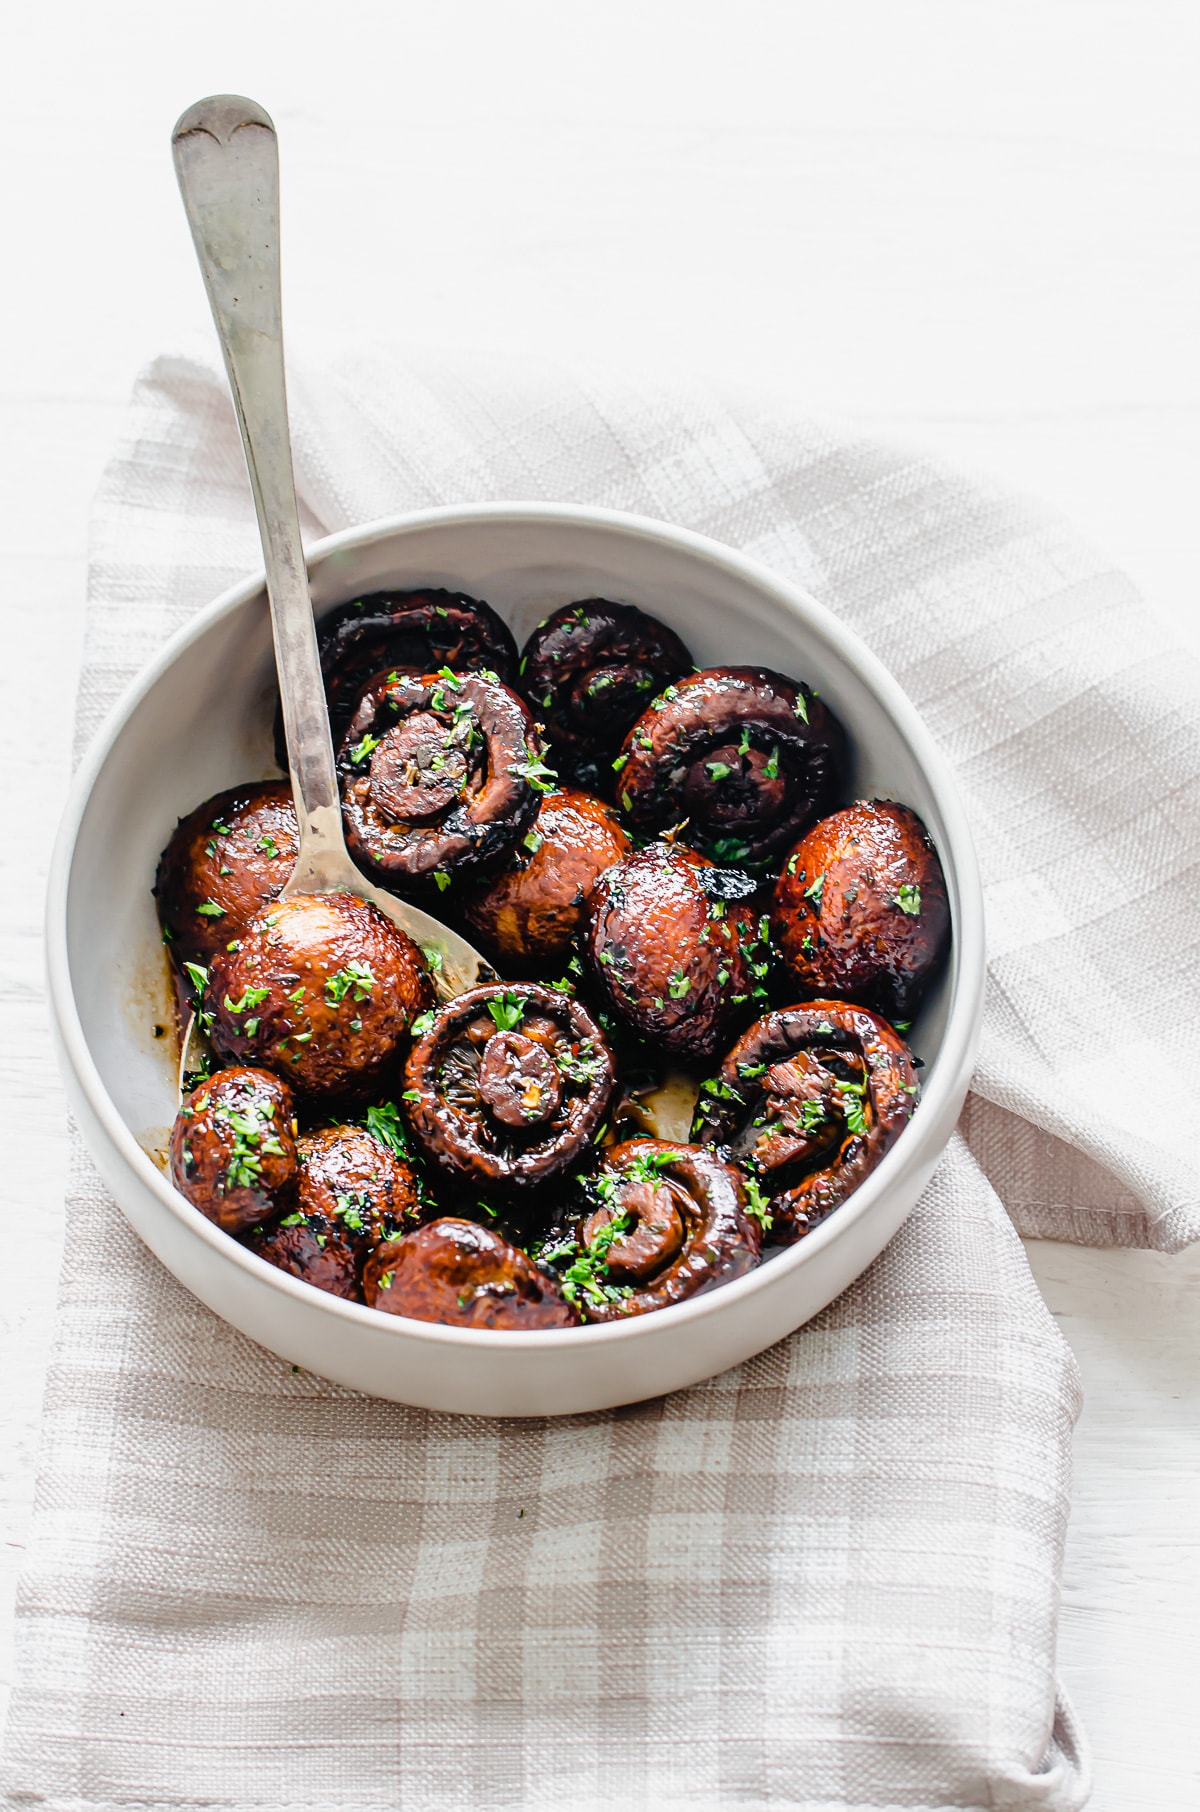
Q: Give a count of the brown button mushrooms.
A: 15